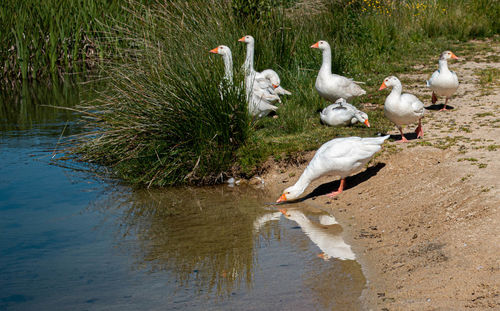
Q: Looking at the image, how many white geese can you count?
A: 8